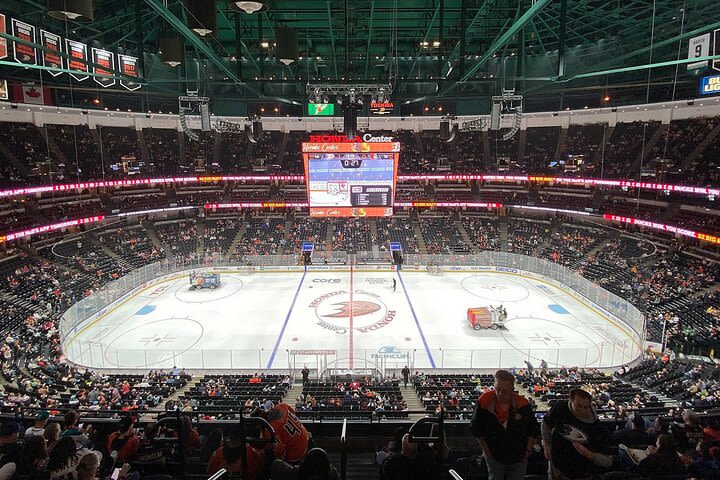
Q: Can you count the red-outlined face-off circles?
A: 4